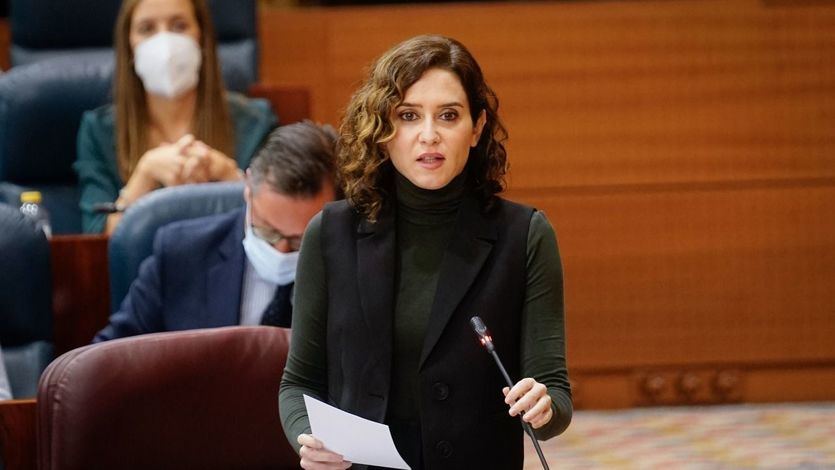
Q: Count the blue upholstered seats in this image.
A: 4